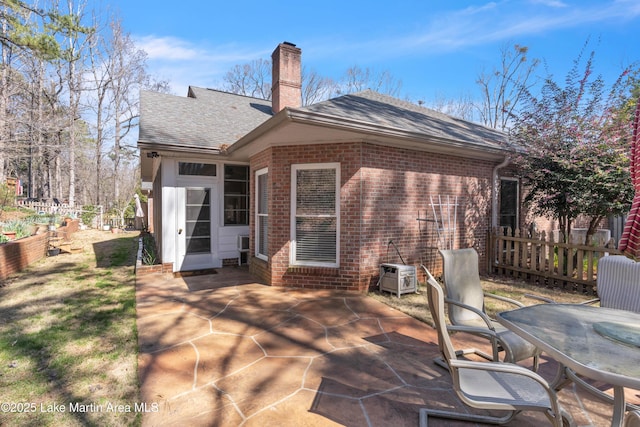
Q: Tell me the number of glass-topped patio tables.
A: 1